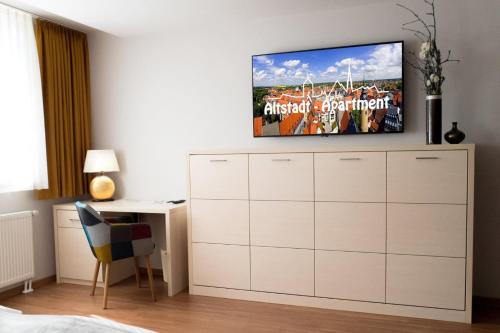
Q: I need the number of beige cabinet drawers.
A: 12